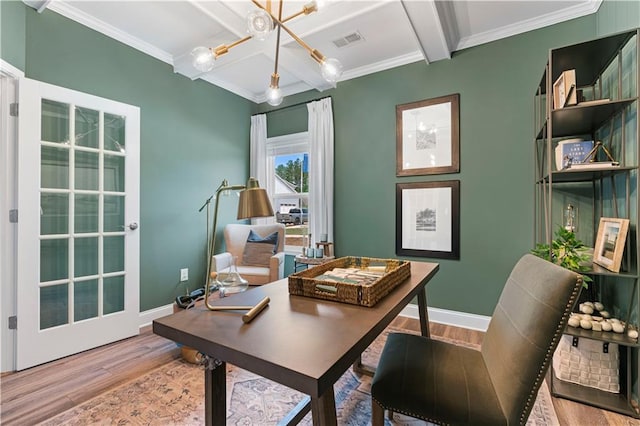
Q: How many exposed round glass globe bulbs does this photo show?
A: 5